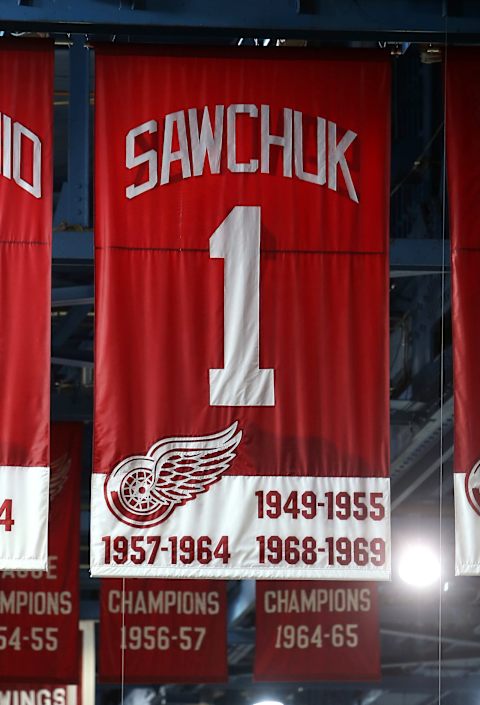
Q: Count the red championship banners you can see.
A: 3